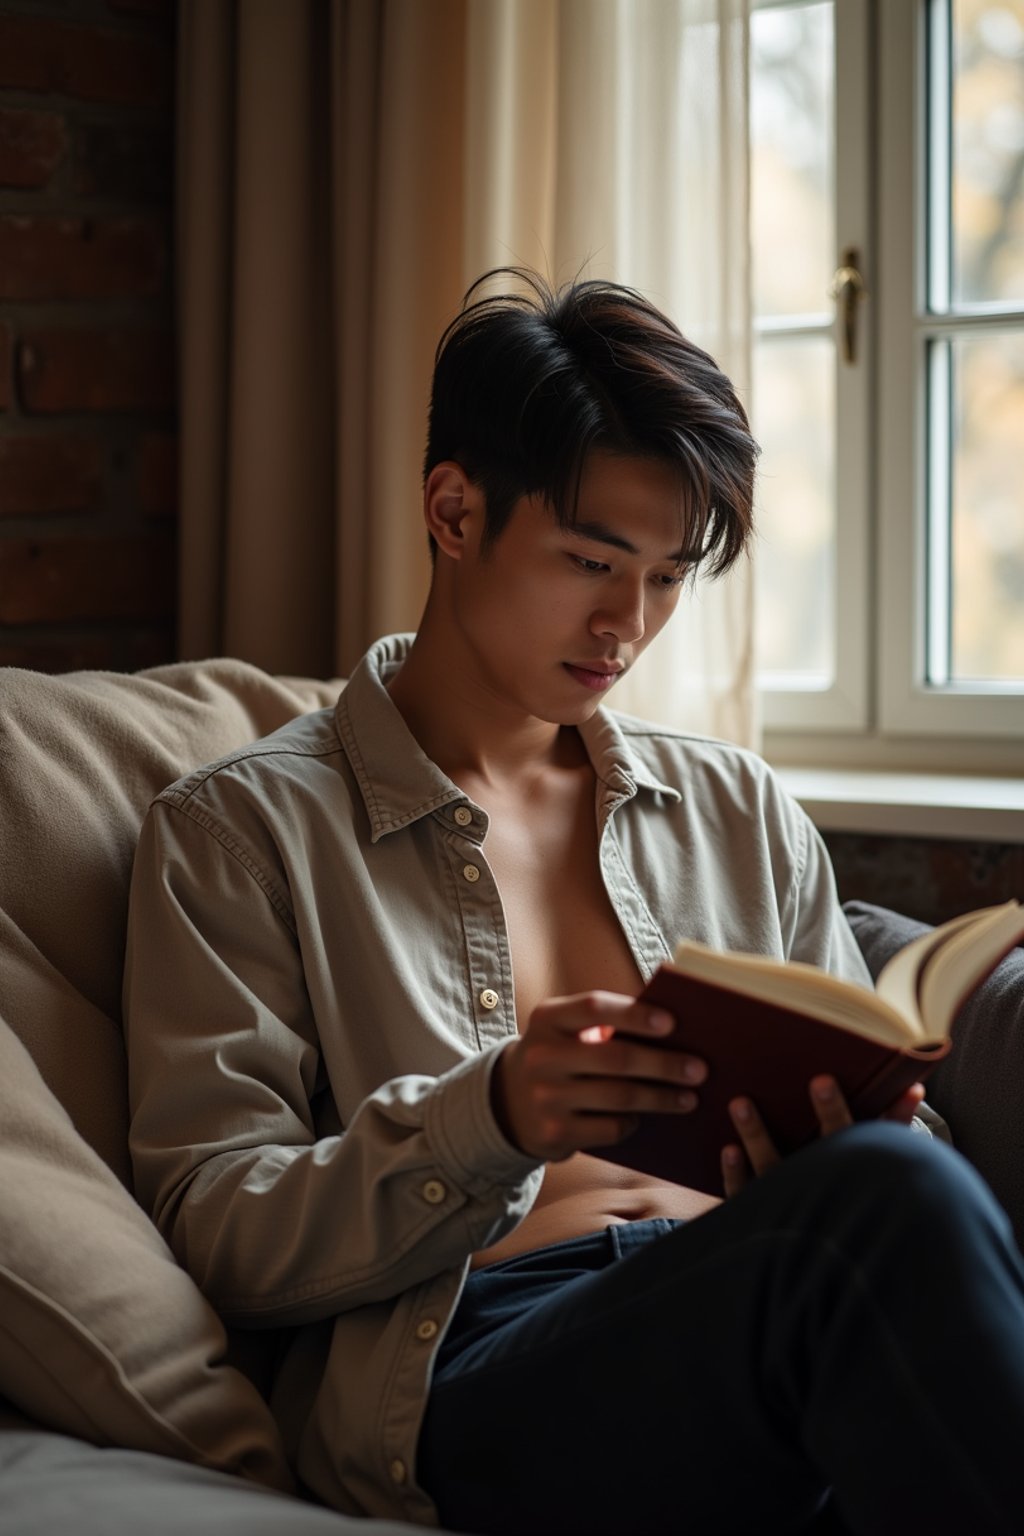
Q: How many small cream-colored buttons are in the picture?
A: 6